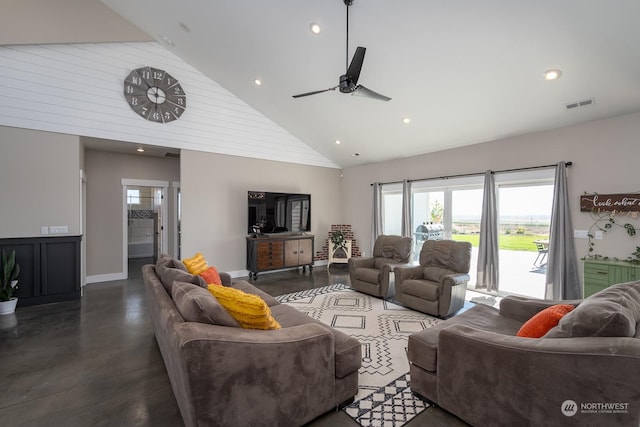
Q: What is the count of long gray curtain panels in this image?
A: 4